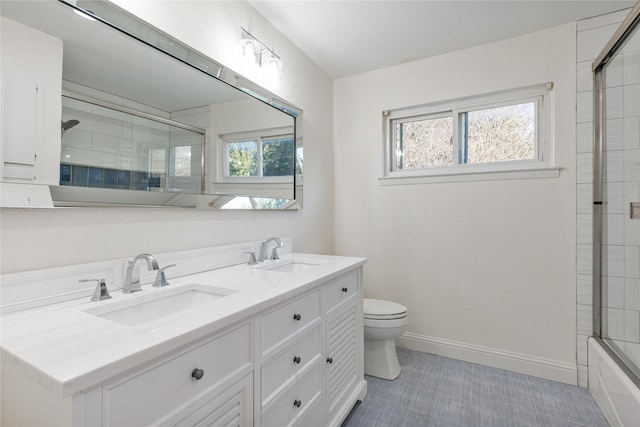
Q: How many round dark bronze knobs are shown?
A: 6